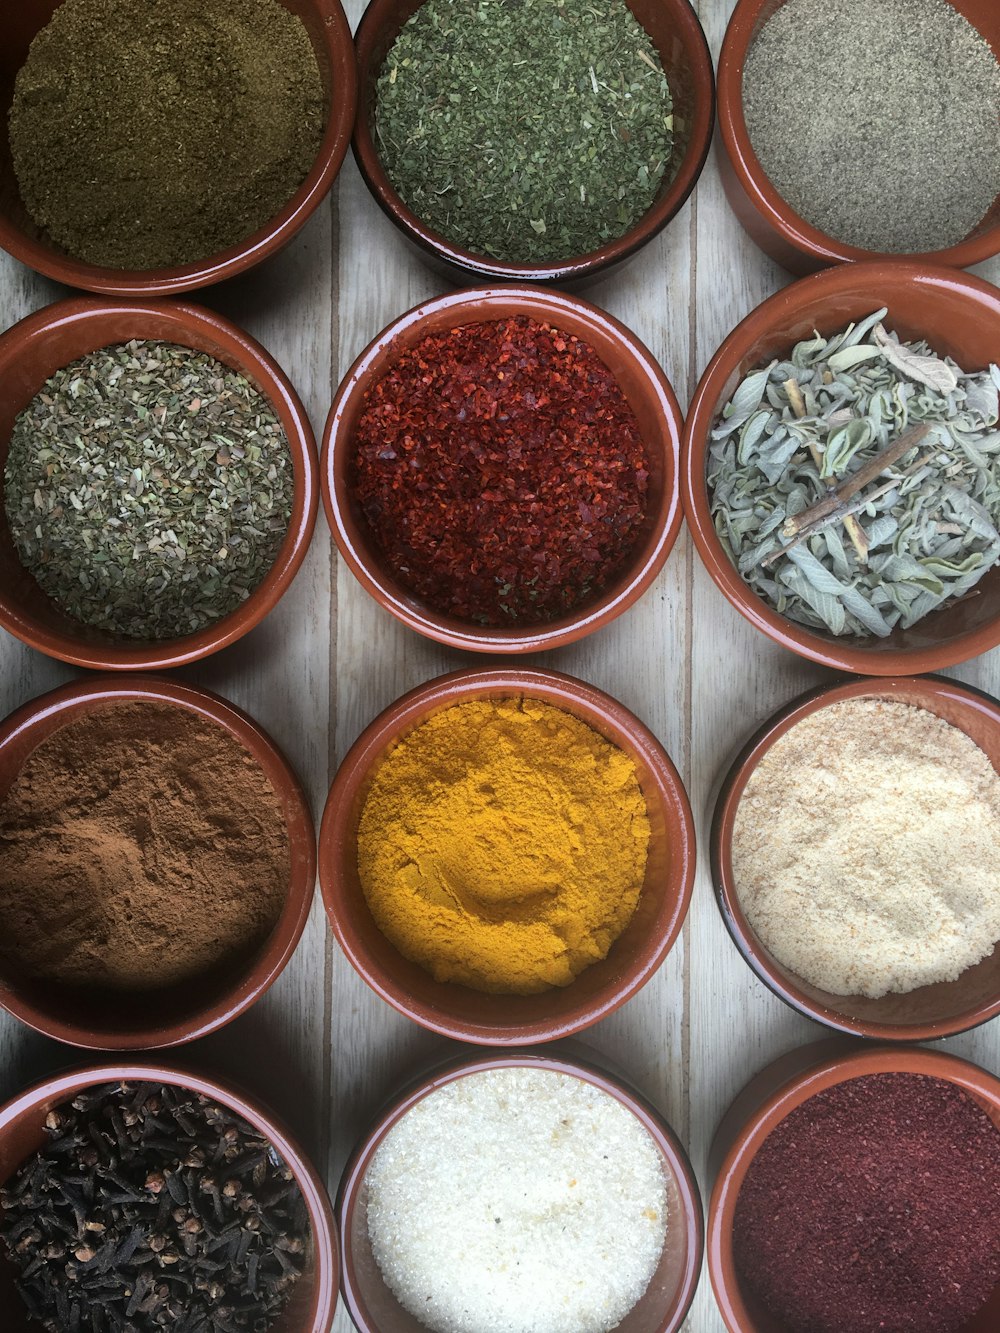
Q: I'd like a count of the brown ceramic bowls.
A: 12